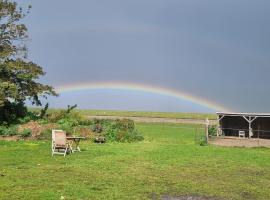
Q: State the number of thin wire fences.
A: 1